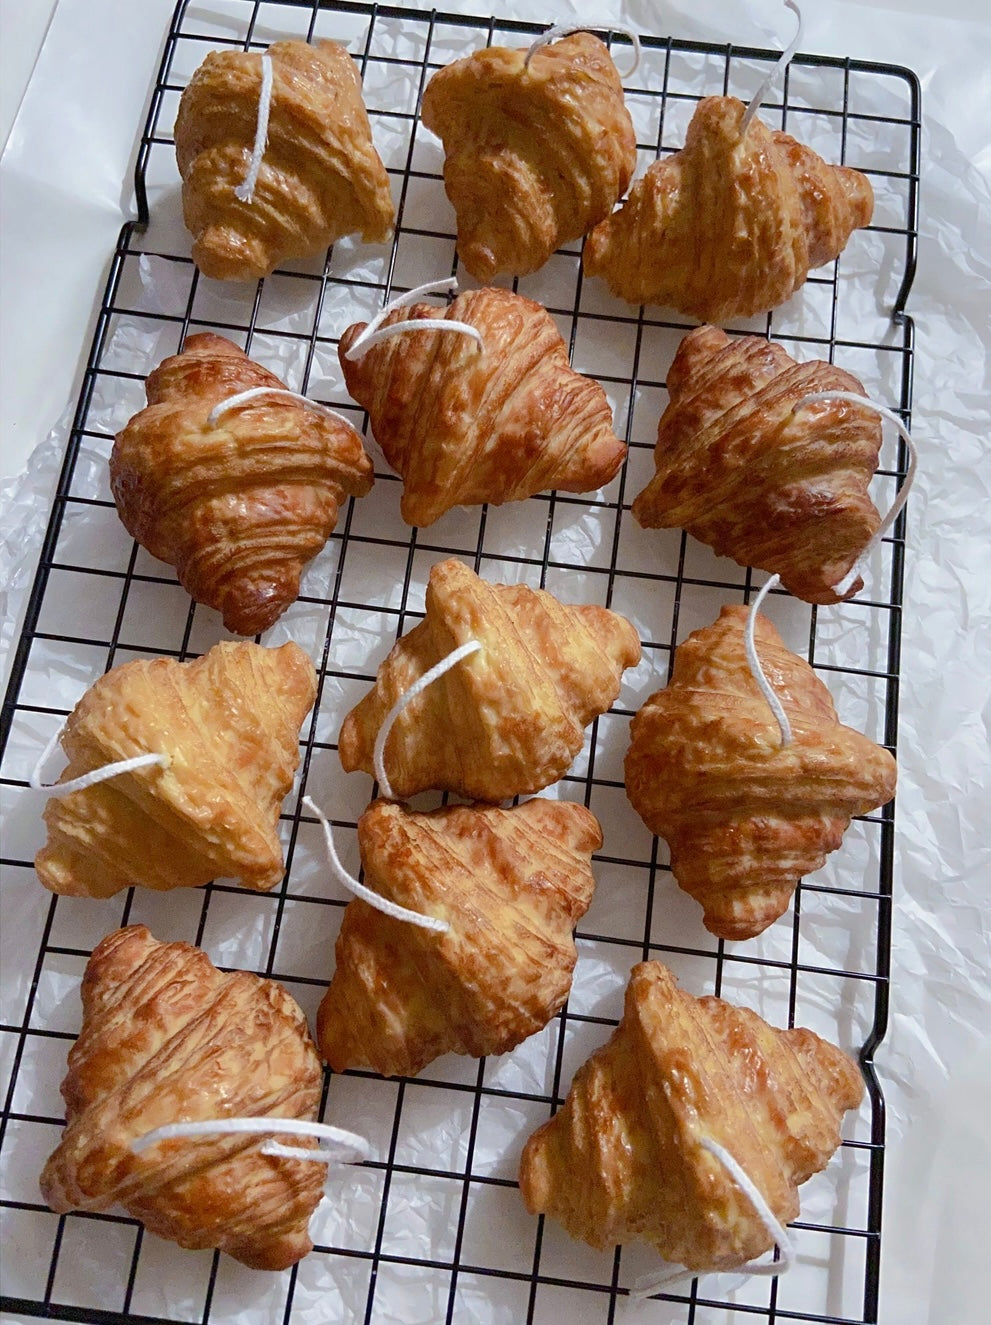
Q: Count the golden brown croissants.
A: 12